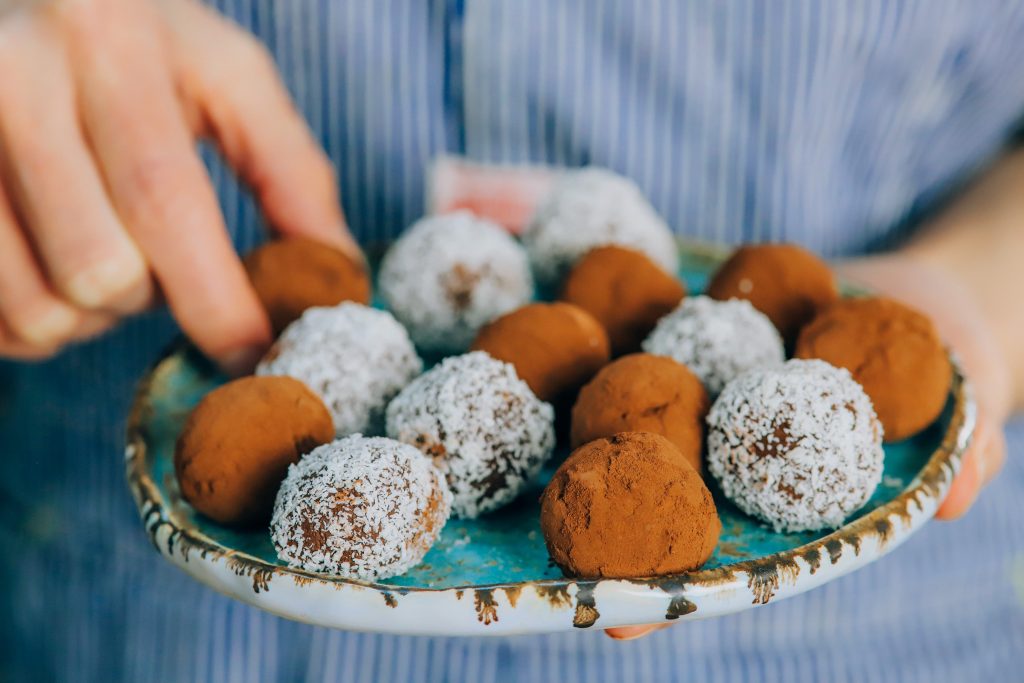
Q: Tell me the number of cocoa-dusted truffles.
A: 8